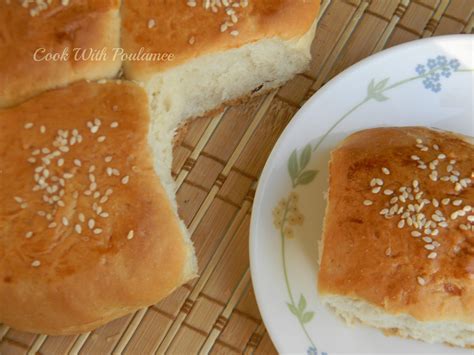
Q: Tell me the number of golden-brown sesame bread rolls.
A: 4